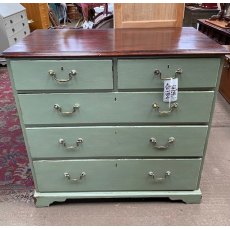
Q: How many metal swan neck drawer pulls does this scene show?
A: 8